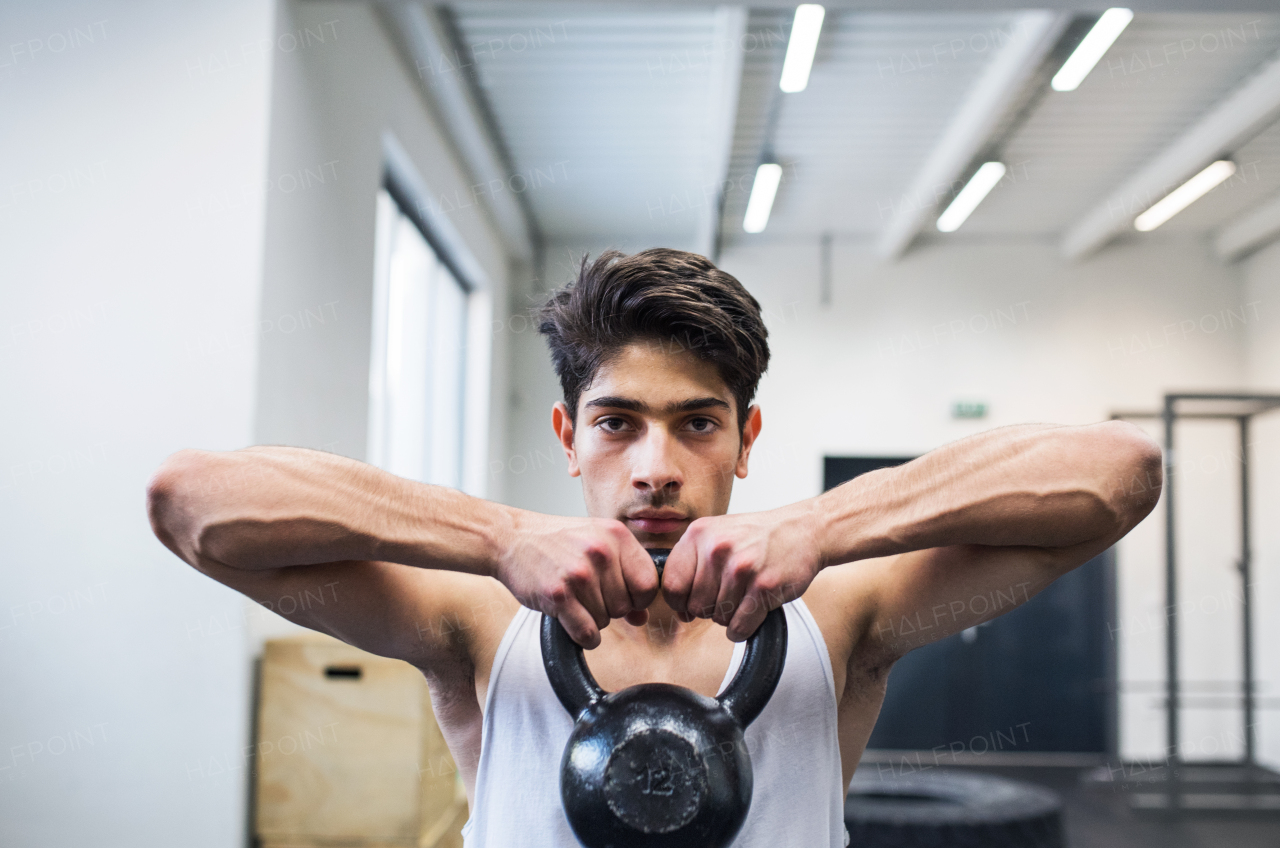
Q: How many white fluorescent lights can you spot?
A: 5